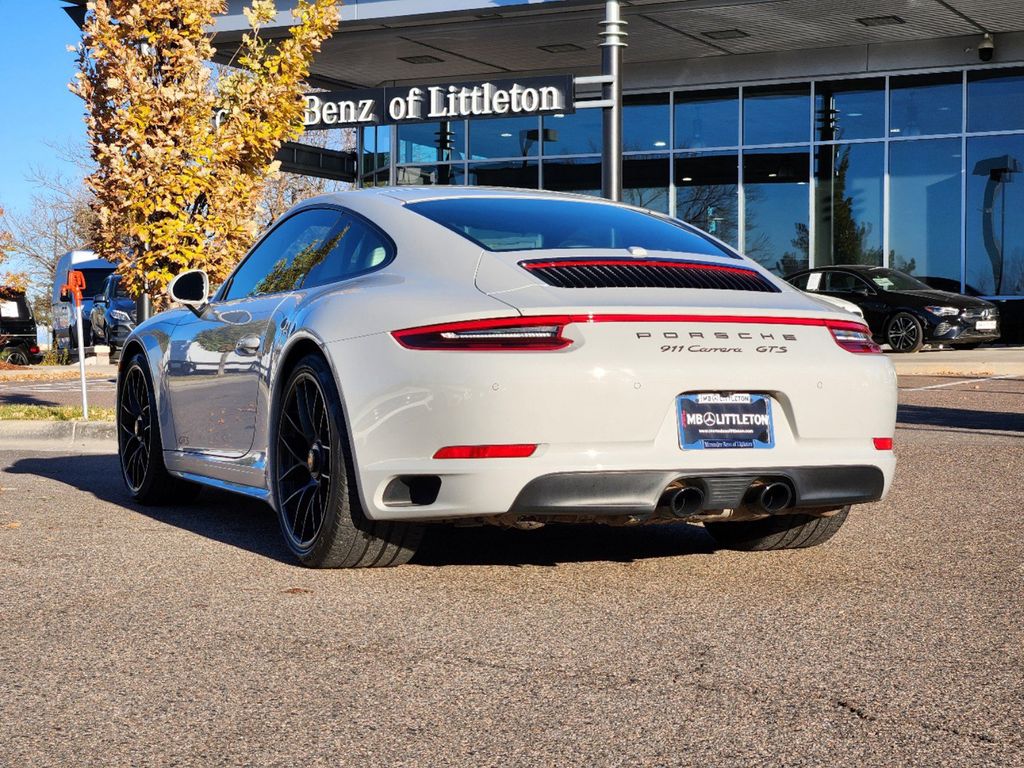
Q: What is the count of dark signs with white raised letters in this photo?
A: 1